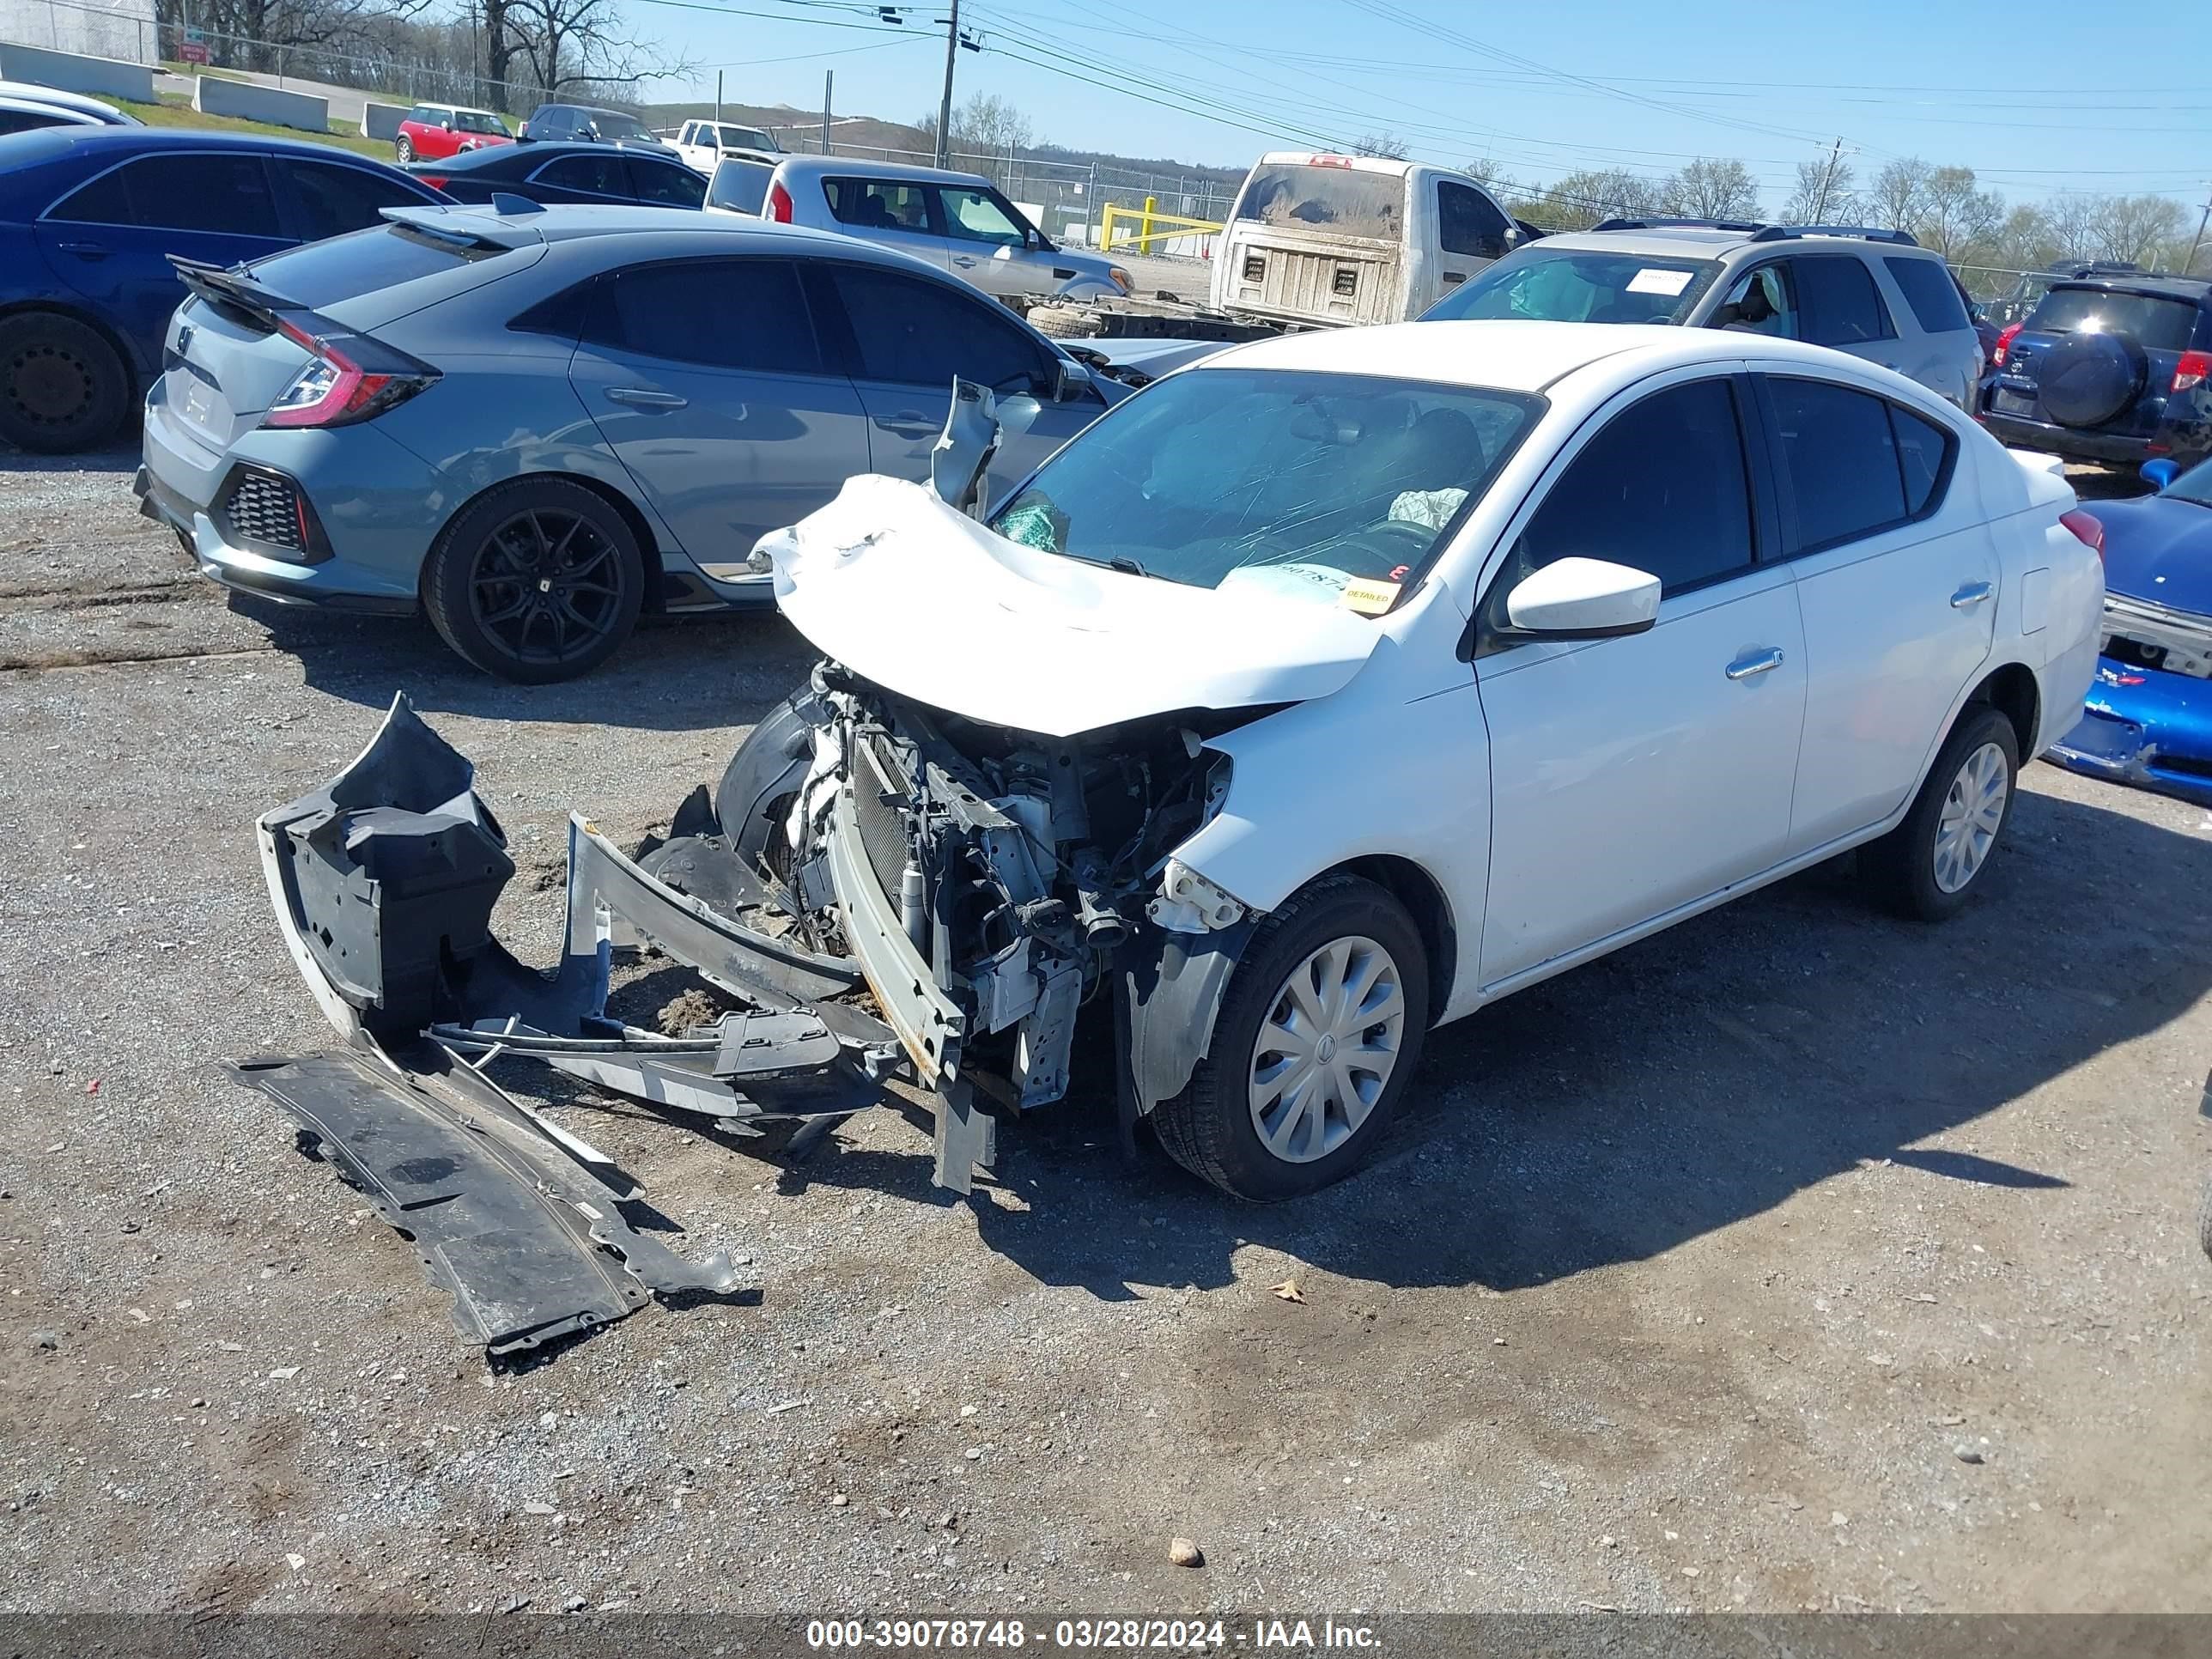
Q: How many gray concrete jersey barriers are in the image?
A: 3